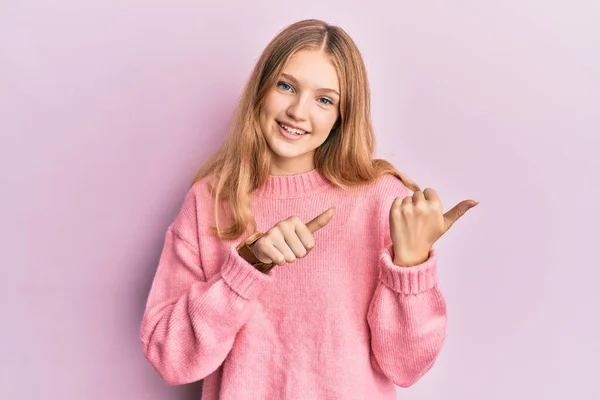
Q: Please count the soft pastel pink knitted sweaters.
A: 1